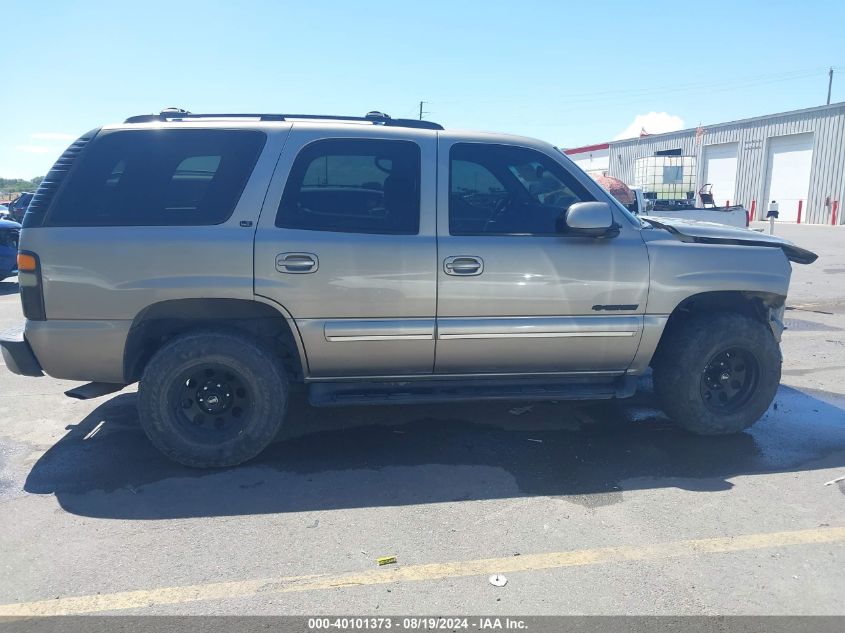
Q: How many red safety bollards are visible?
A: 4